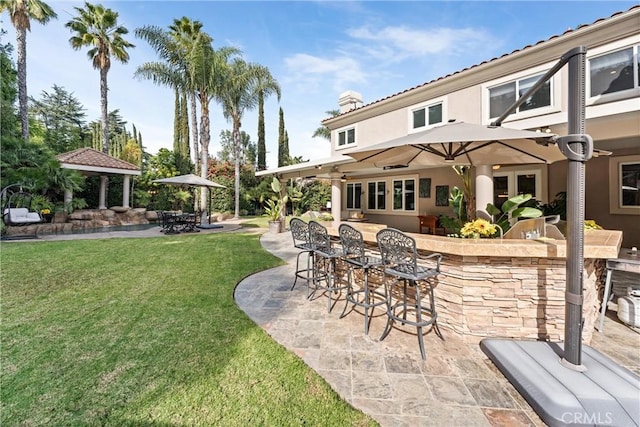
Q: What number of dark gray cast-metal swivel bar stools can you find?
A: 4